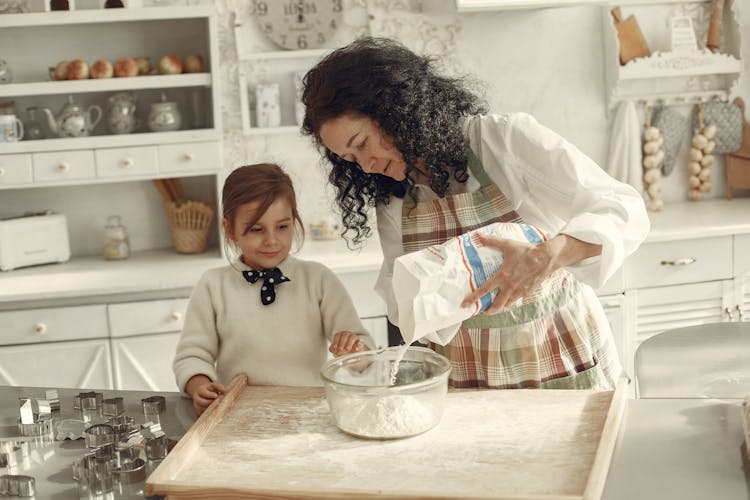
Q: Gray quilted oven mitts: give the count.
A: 2